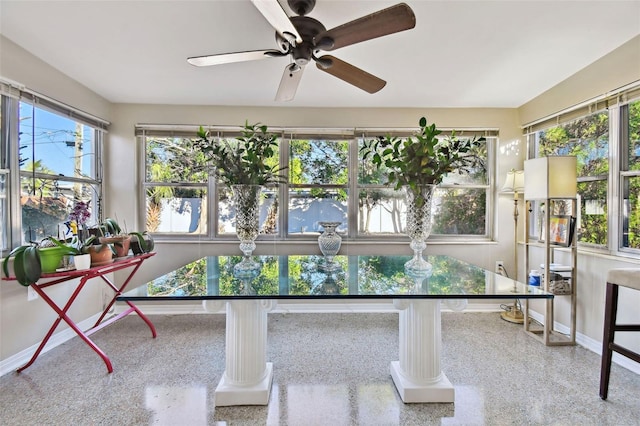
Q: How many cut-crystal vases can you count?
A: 3